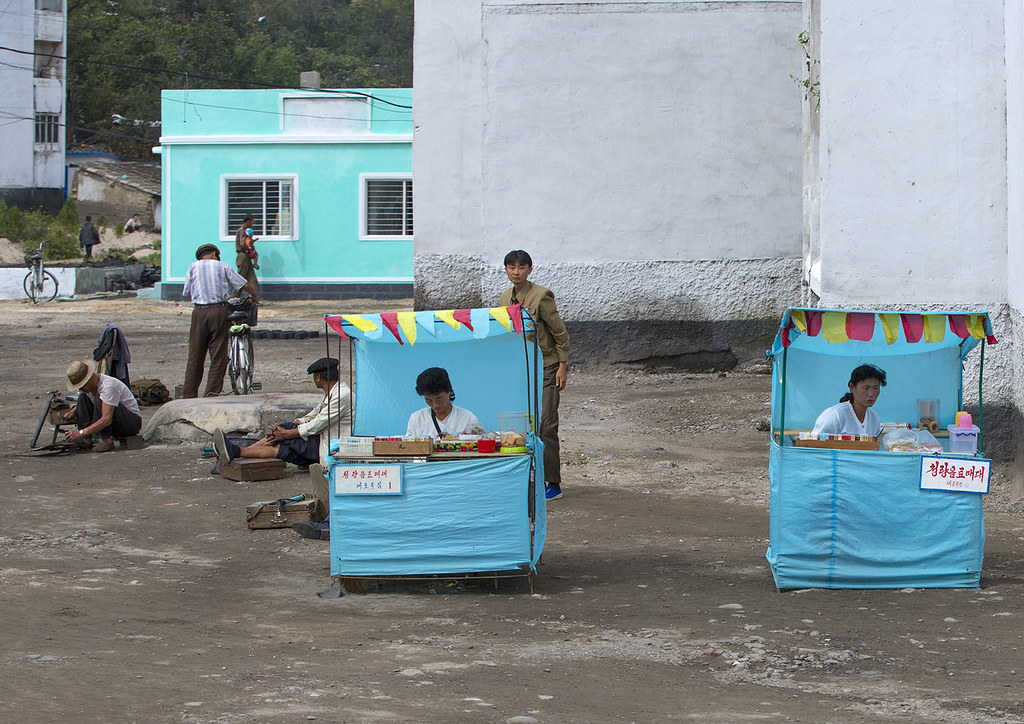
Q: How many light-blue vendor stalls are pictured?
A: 2